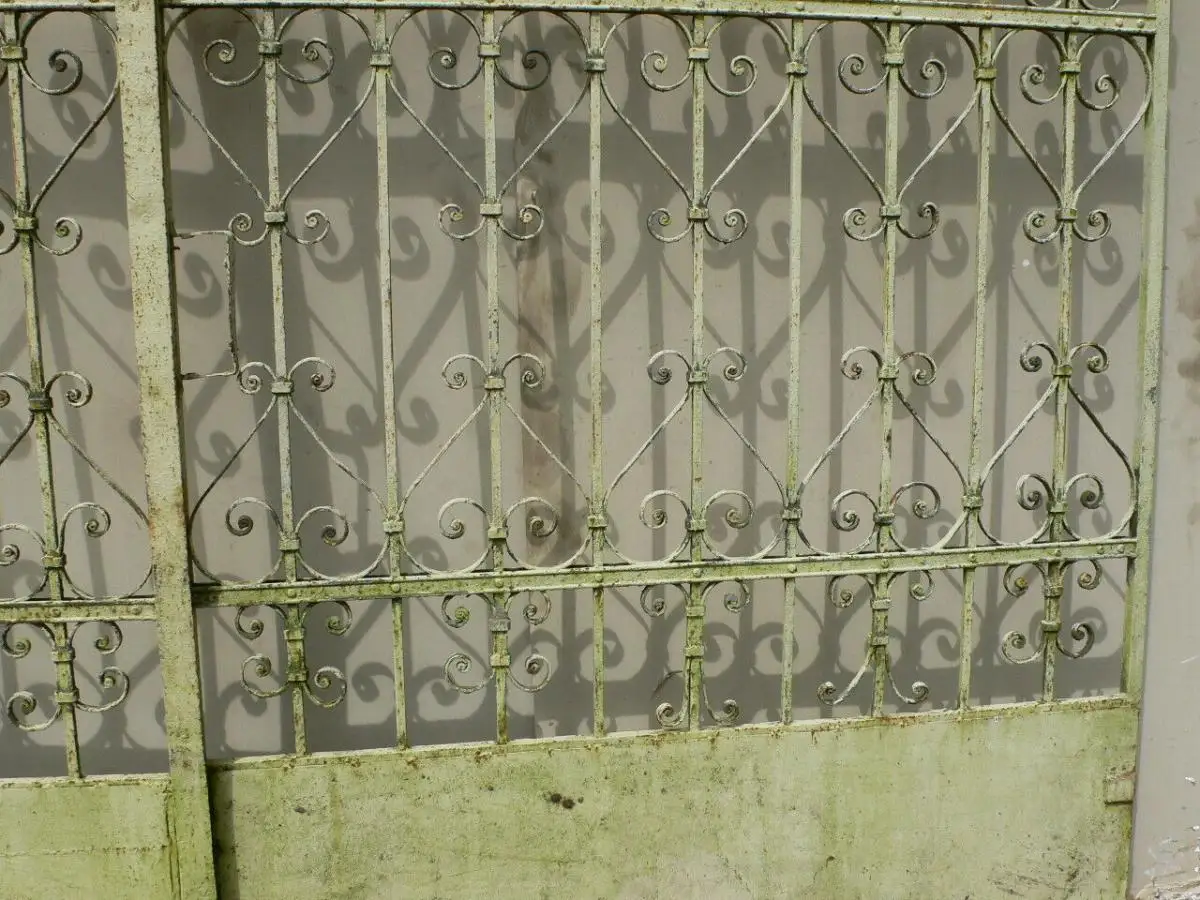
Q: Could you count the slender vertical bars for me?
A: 10